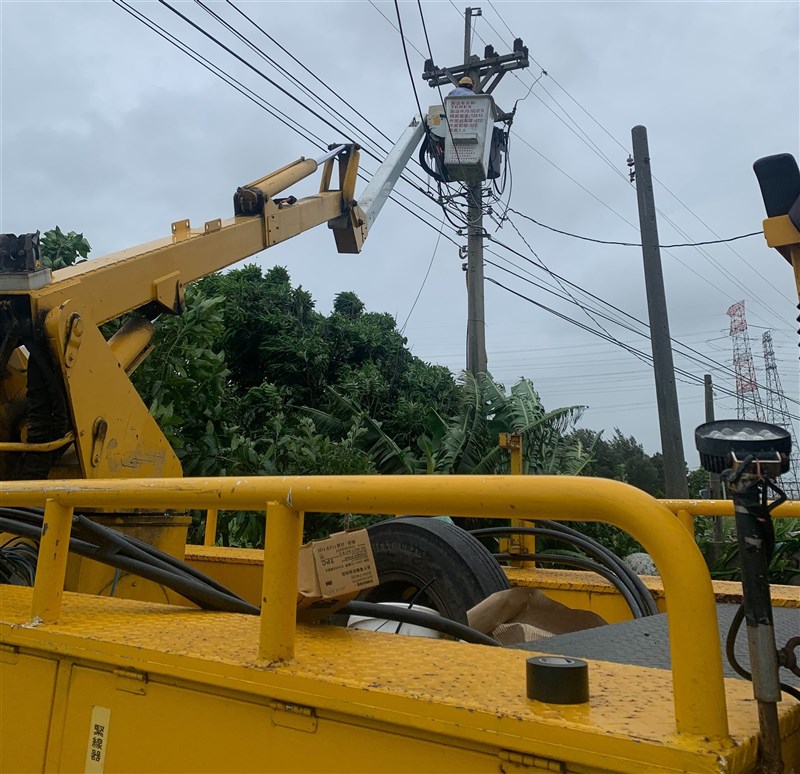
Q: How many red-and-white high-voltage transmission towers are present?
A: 1